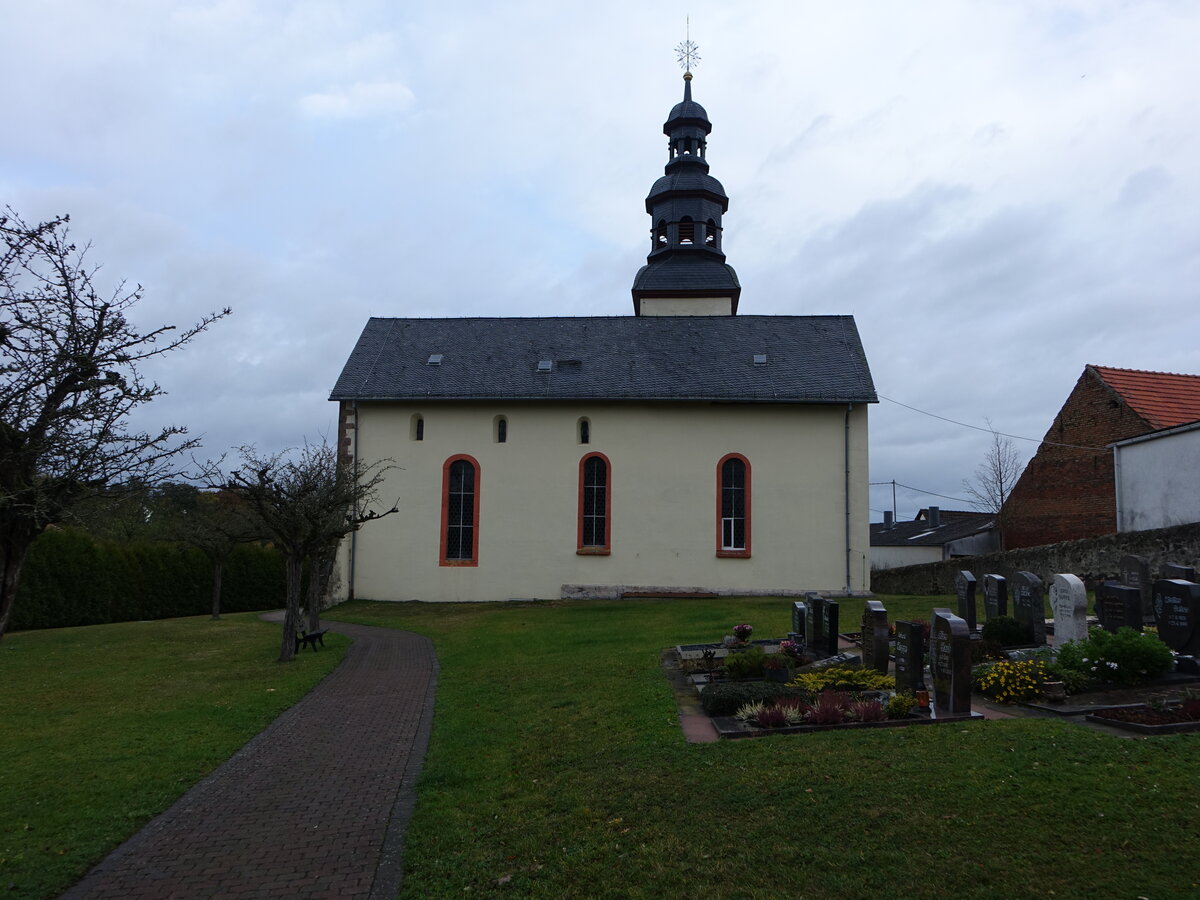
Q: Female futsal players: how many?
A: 0